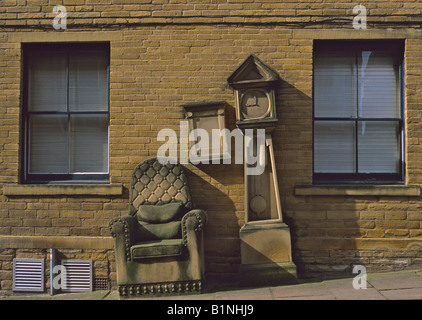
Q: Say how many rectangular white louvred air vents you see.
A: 2